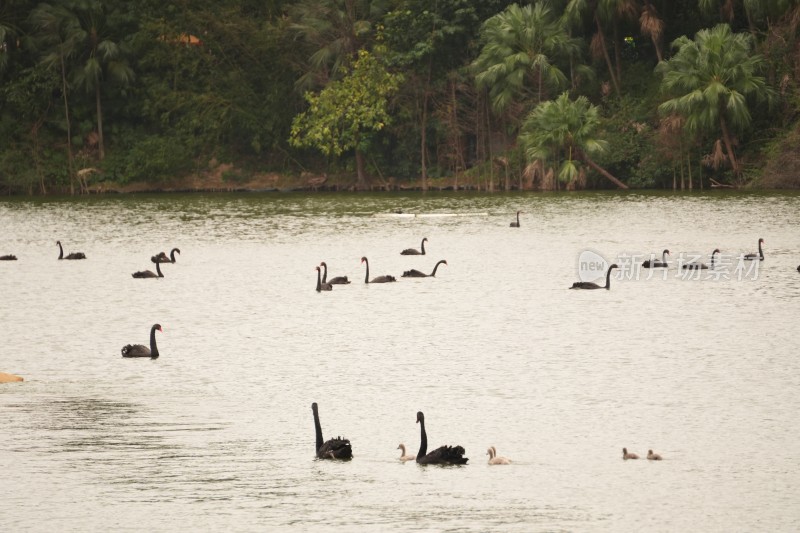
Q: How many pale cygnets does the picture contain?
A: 5